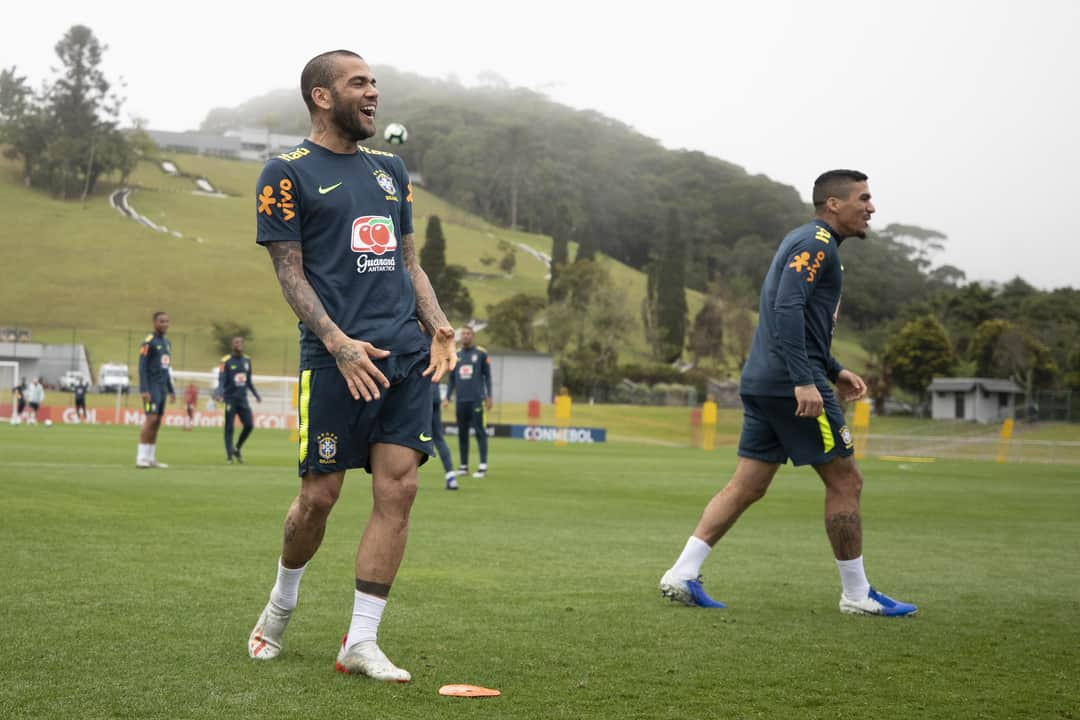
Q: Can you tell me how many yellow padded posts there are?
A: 4